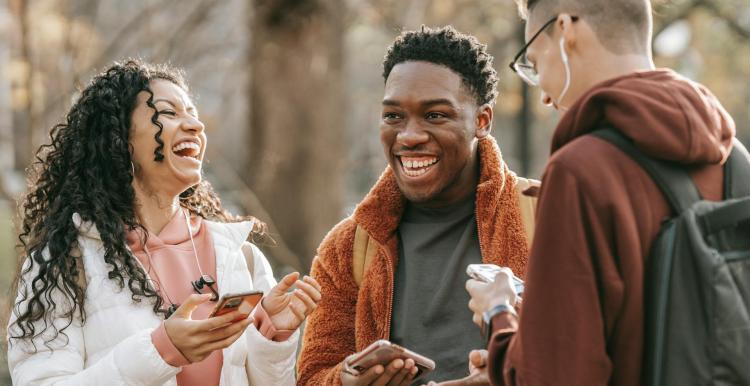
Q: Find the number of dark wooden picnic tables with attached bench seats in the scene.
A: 0